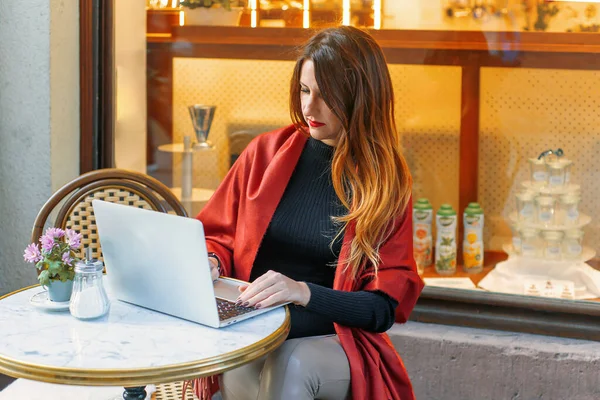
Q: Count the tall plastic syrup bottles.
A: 3